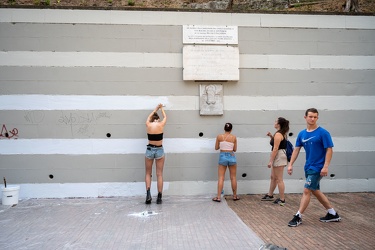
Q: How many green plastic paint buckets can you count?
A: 0